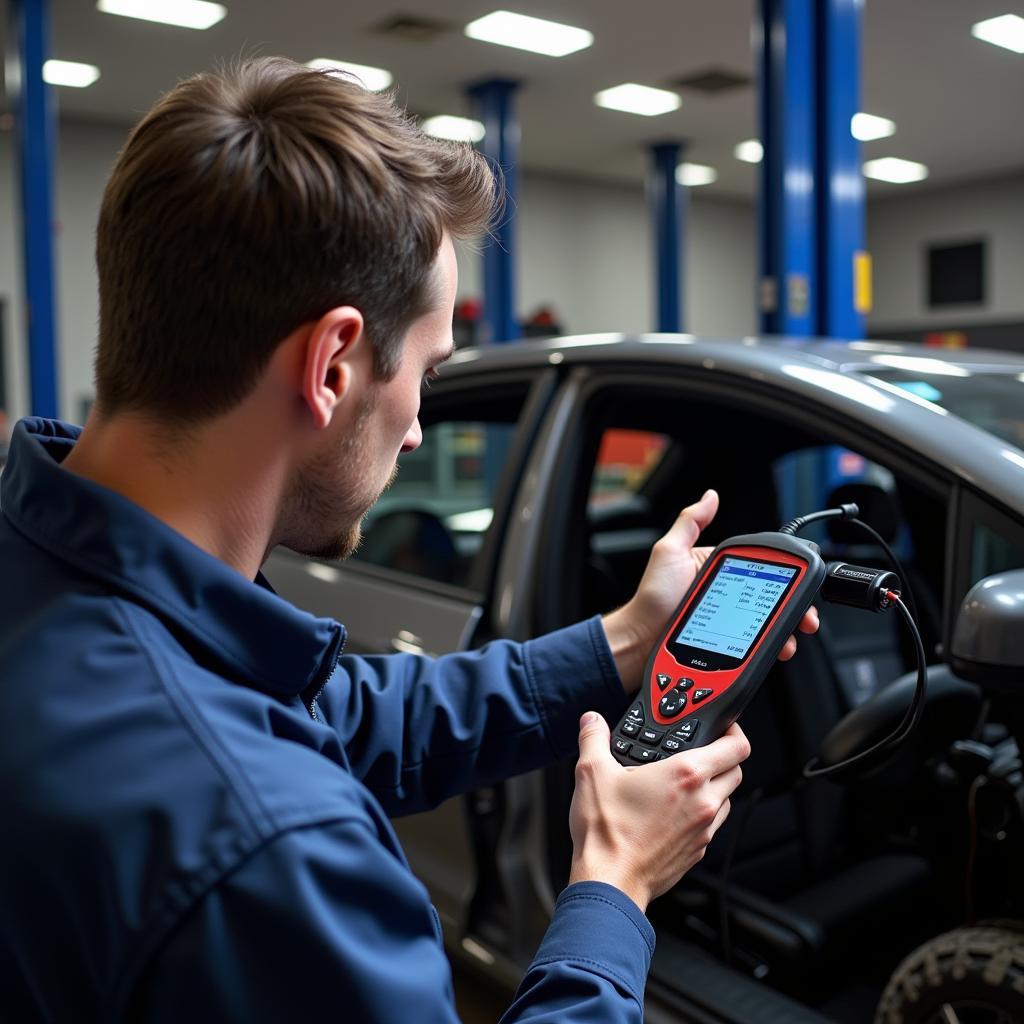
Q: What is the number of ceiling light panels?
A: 11